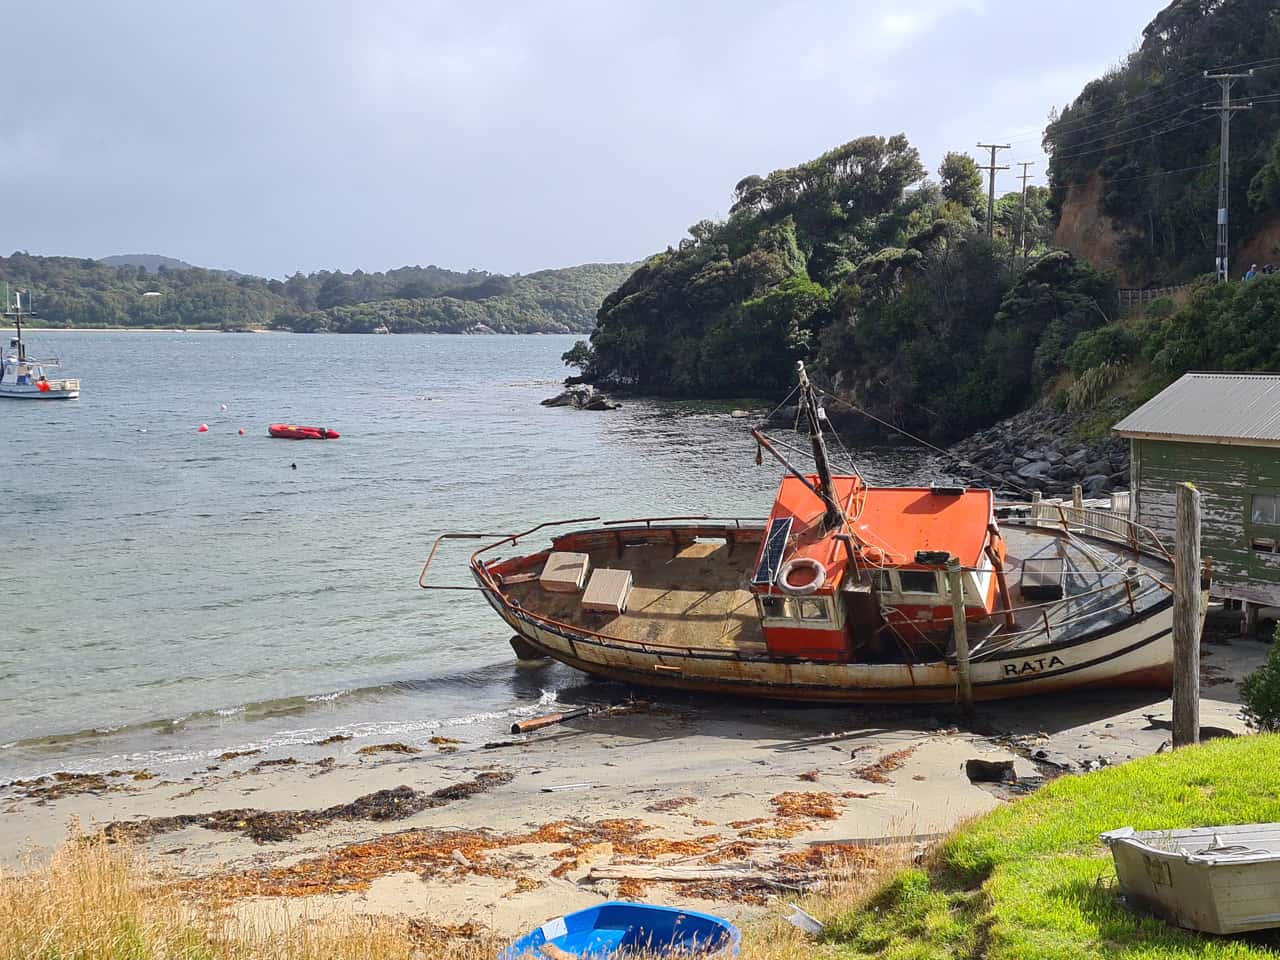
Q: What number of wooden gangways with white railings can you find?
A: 1